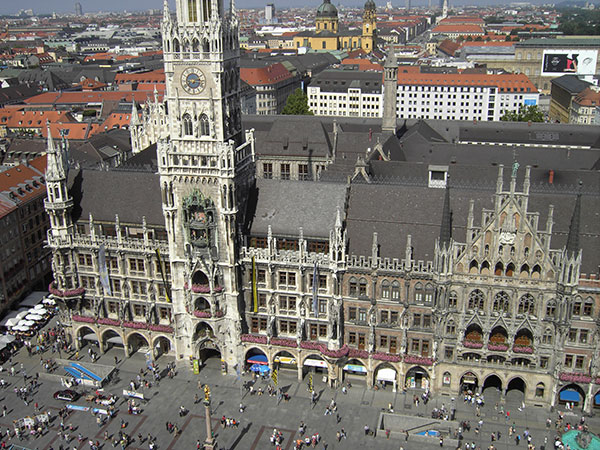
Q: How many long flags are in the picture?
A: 4